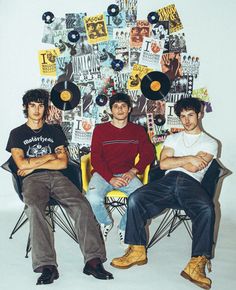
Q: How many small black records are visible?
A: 7